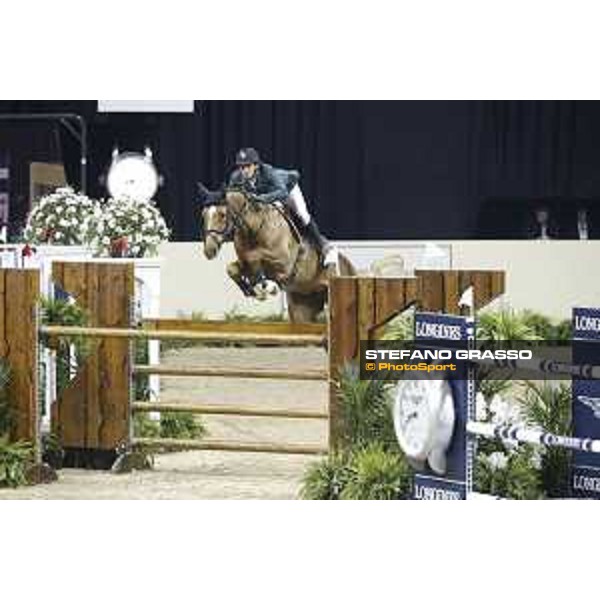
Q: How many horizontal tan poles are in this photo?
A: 4